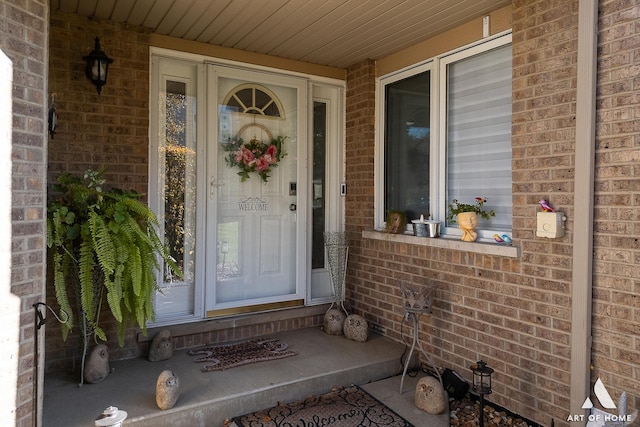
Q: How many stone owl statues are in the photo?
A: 6